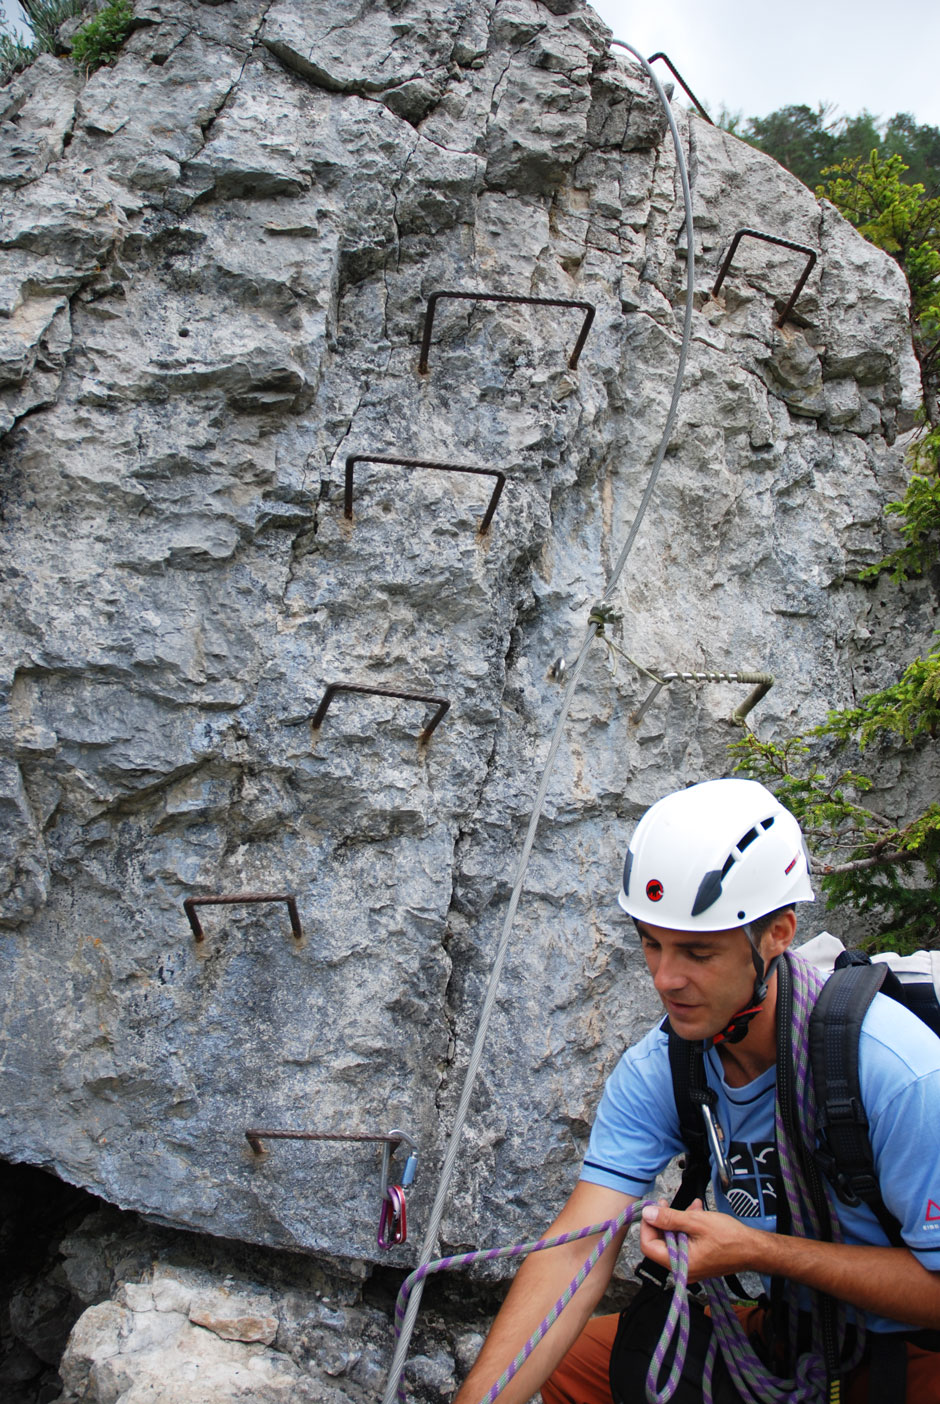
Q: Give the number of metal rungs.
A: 8